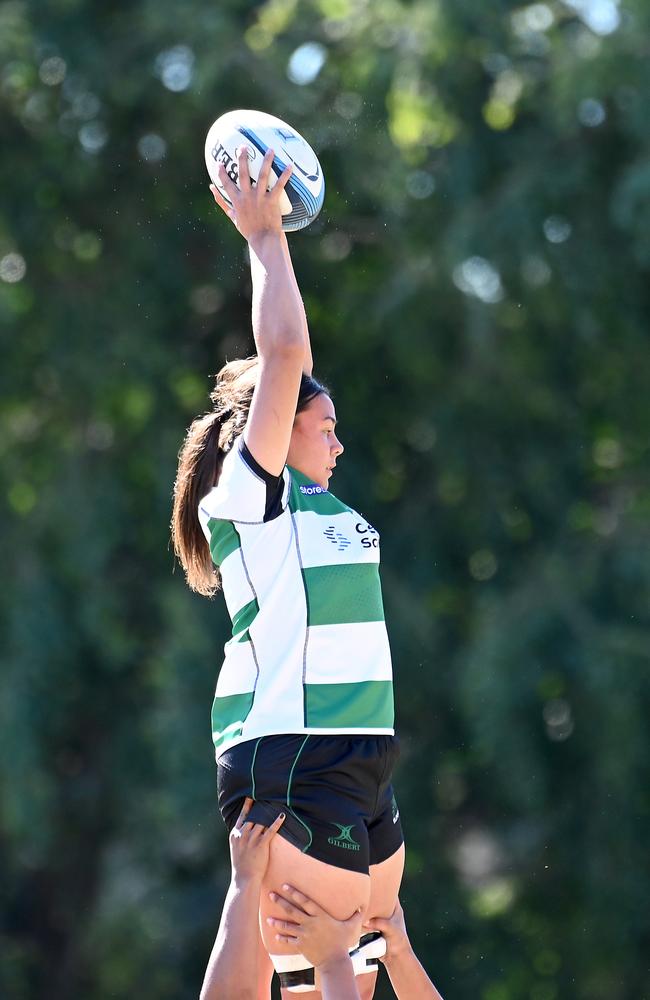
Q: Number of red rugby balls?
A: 0